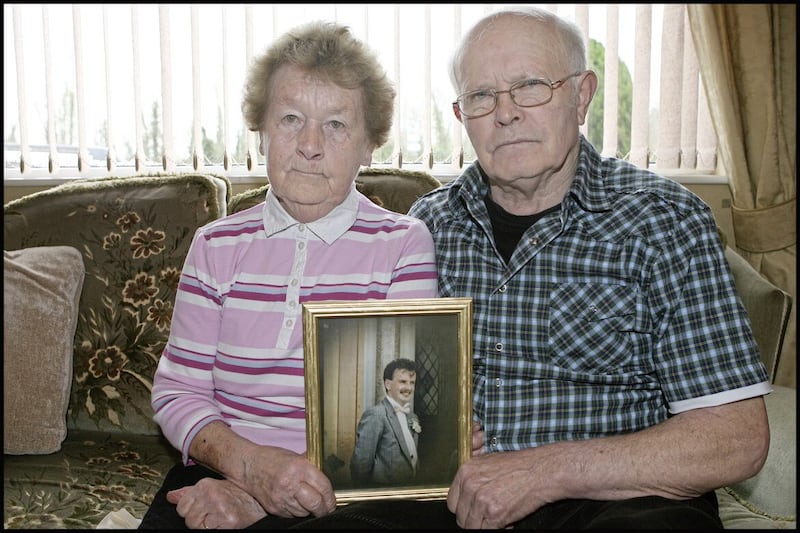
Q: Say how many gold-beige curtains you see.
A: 1